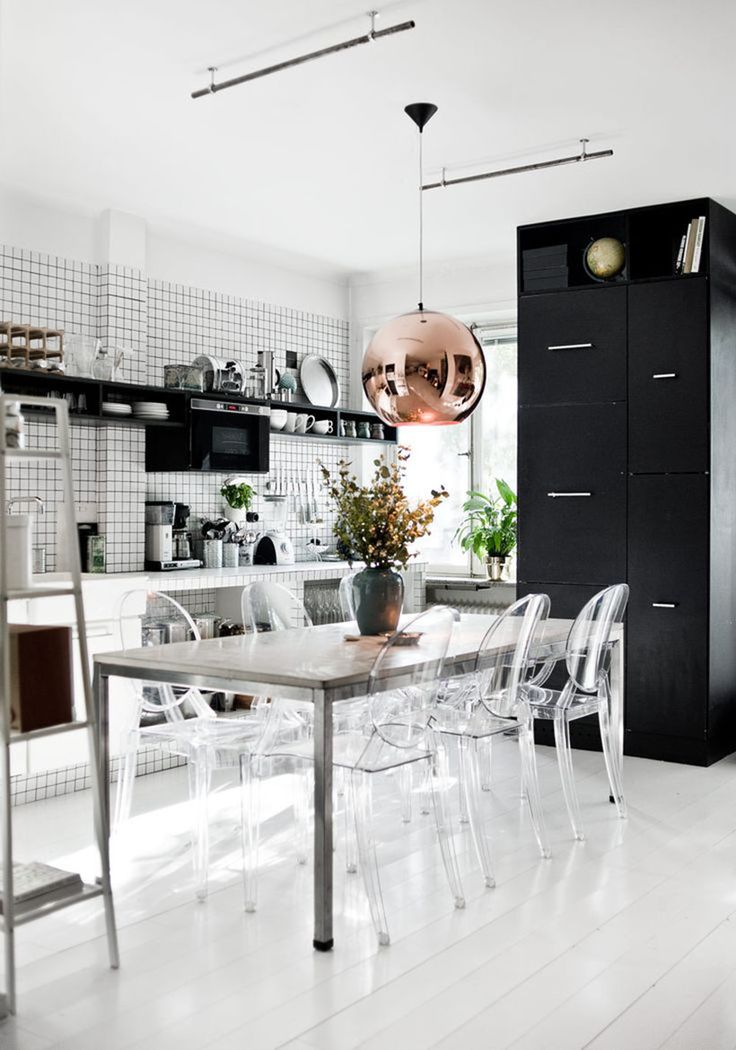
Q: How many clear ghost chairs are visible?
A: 6